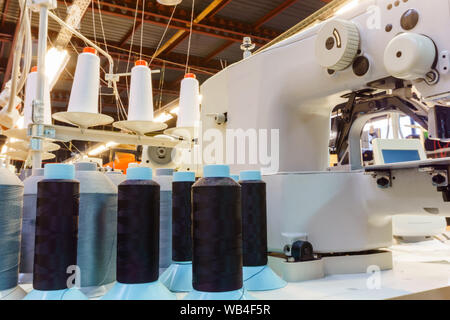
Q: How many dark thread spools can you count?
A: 5